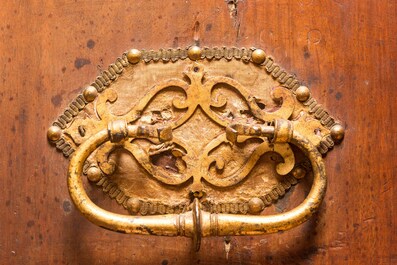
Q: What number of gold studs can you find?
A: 11